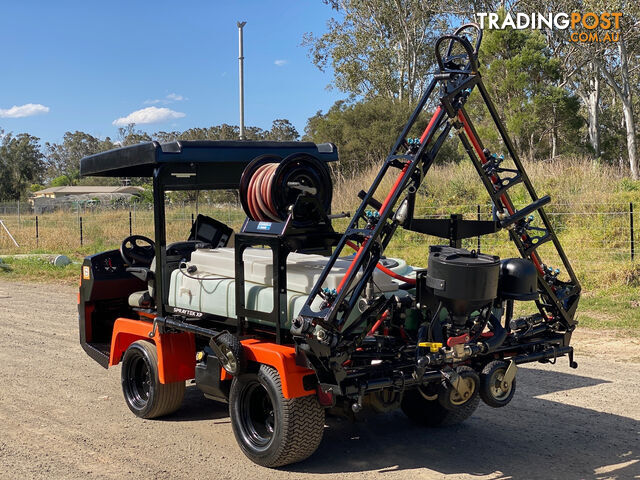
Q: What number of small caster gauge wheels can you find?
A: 3